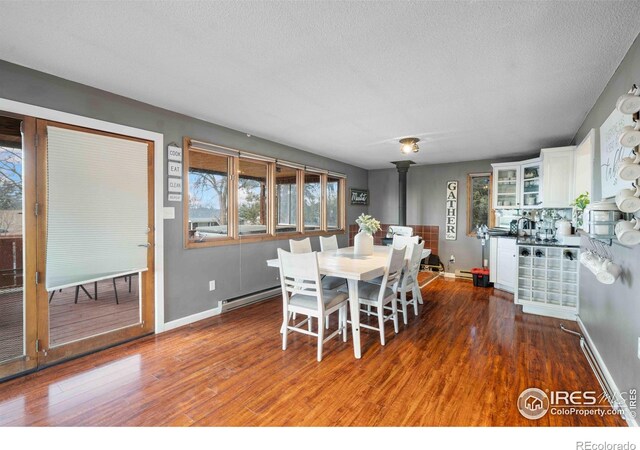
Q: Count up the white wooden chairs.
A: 6